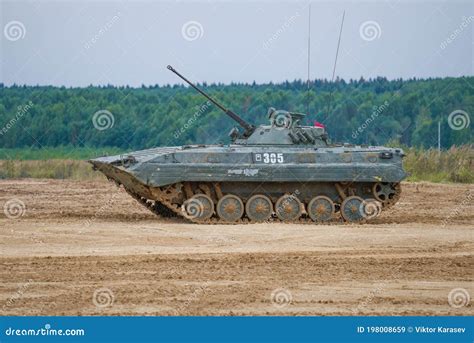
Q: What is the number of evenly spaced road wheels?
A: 6